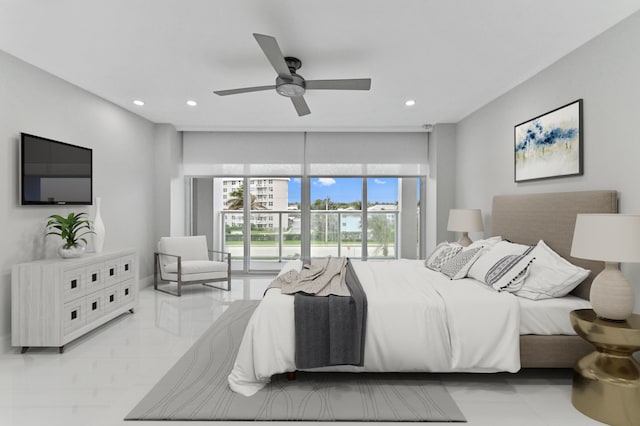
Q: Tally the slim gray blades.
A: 4